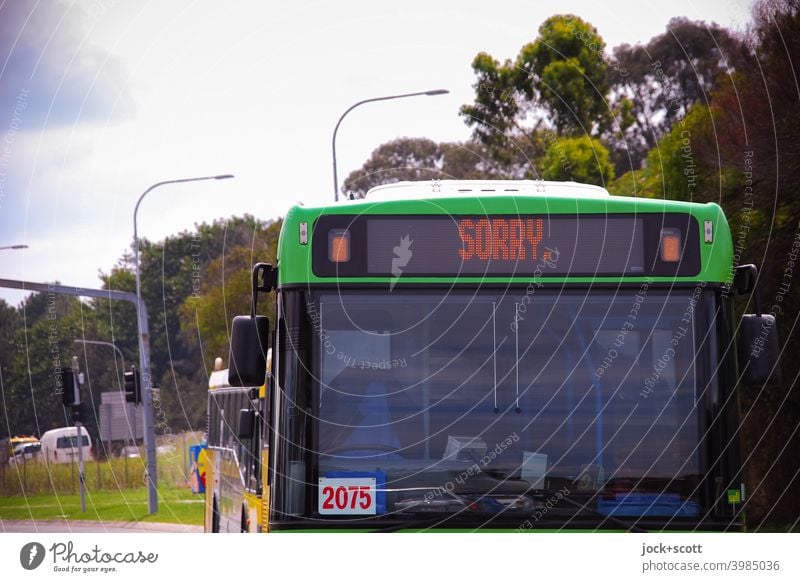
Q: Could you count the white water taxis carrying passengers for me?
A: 0